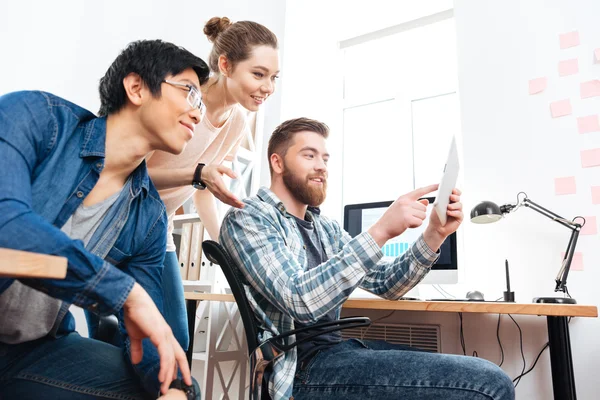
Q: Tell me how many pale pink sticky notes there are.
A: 12